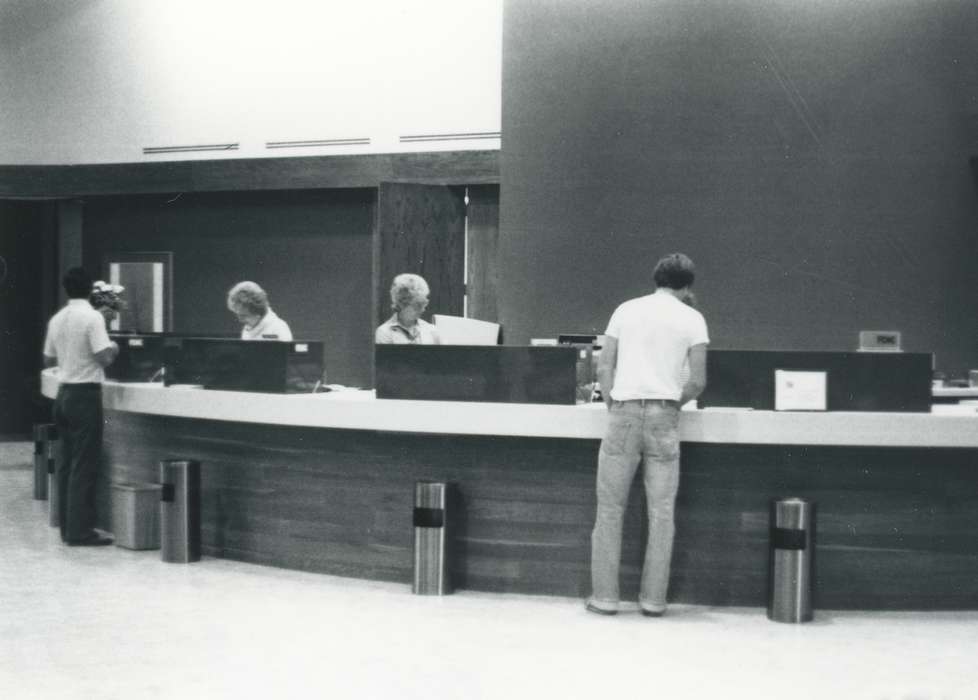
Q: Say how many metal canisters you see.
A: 5